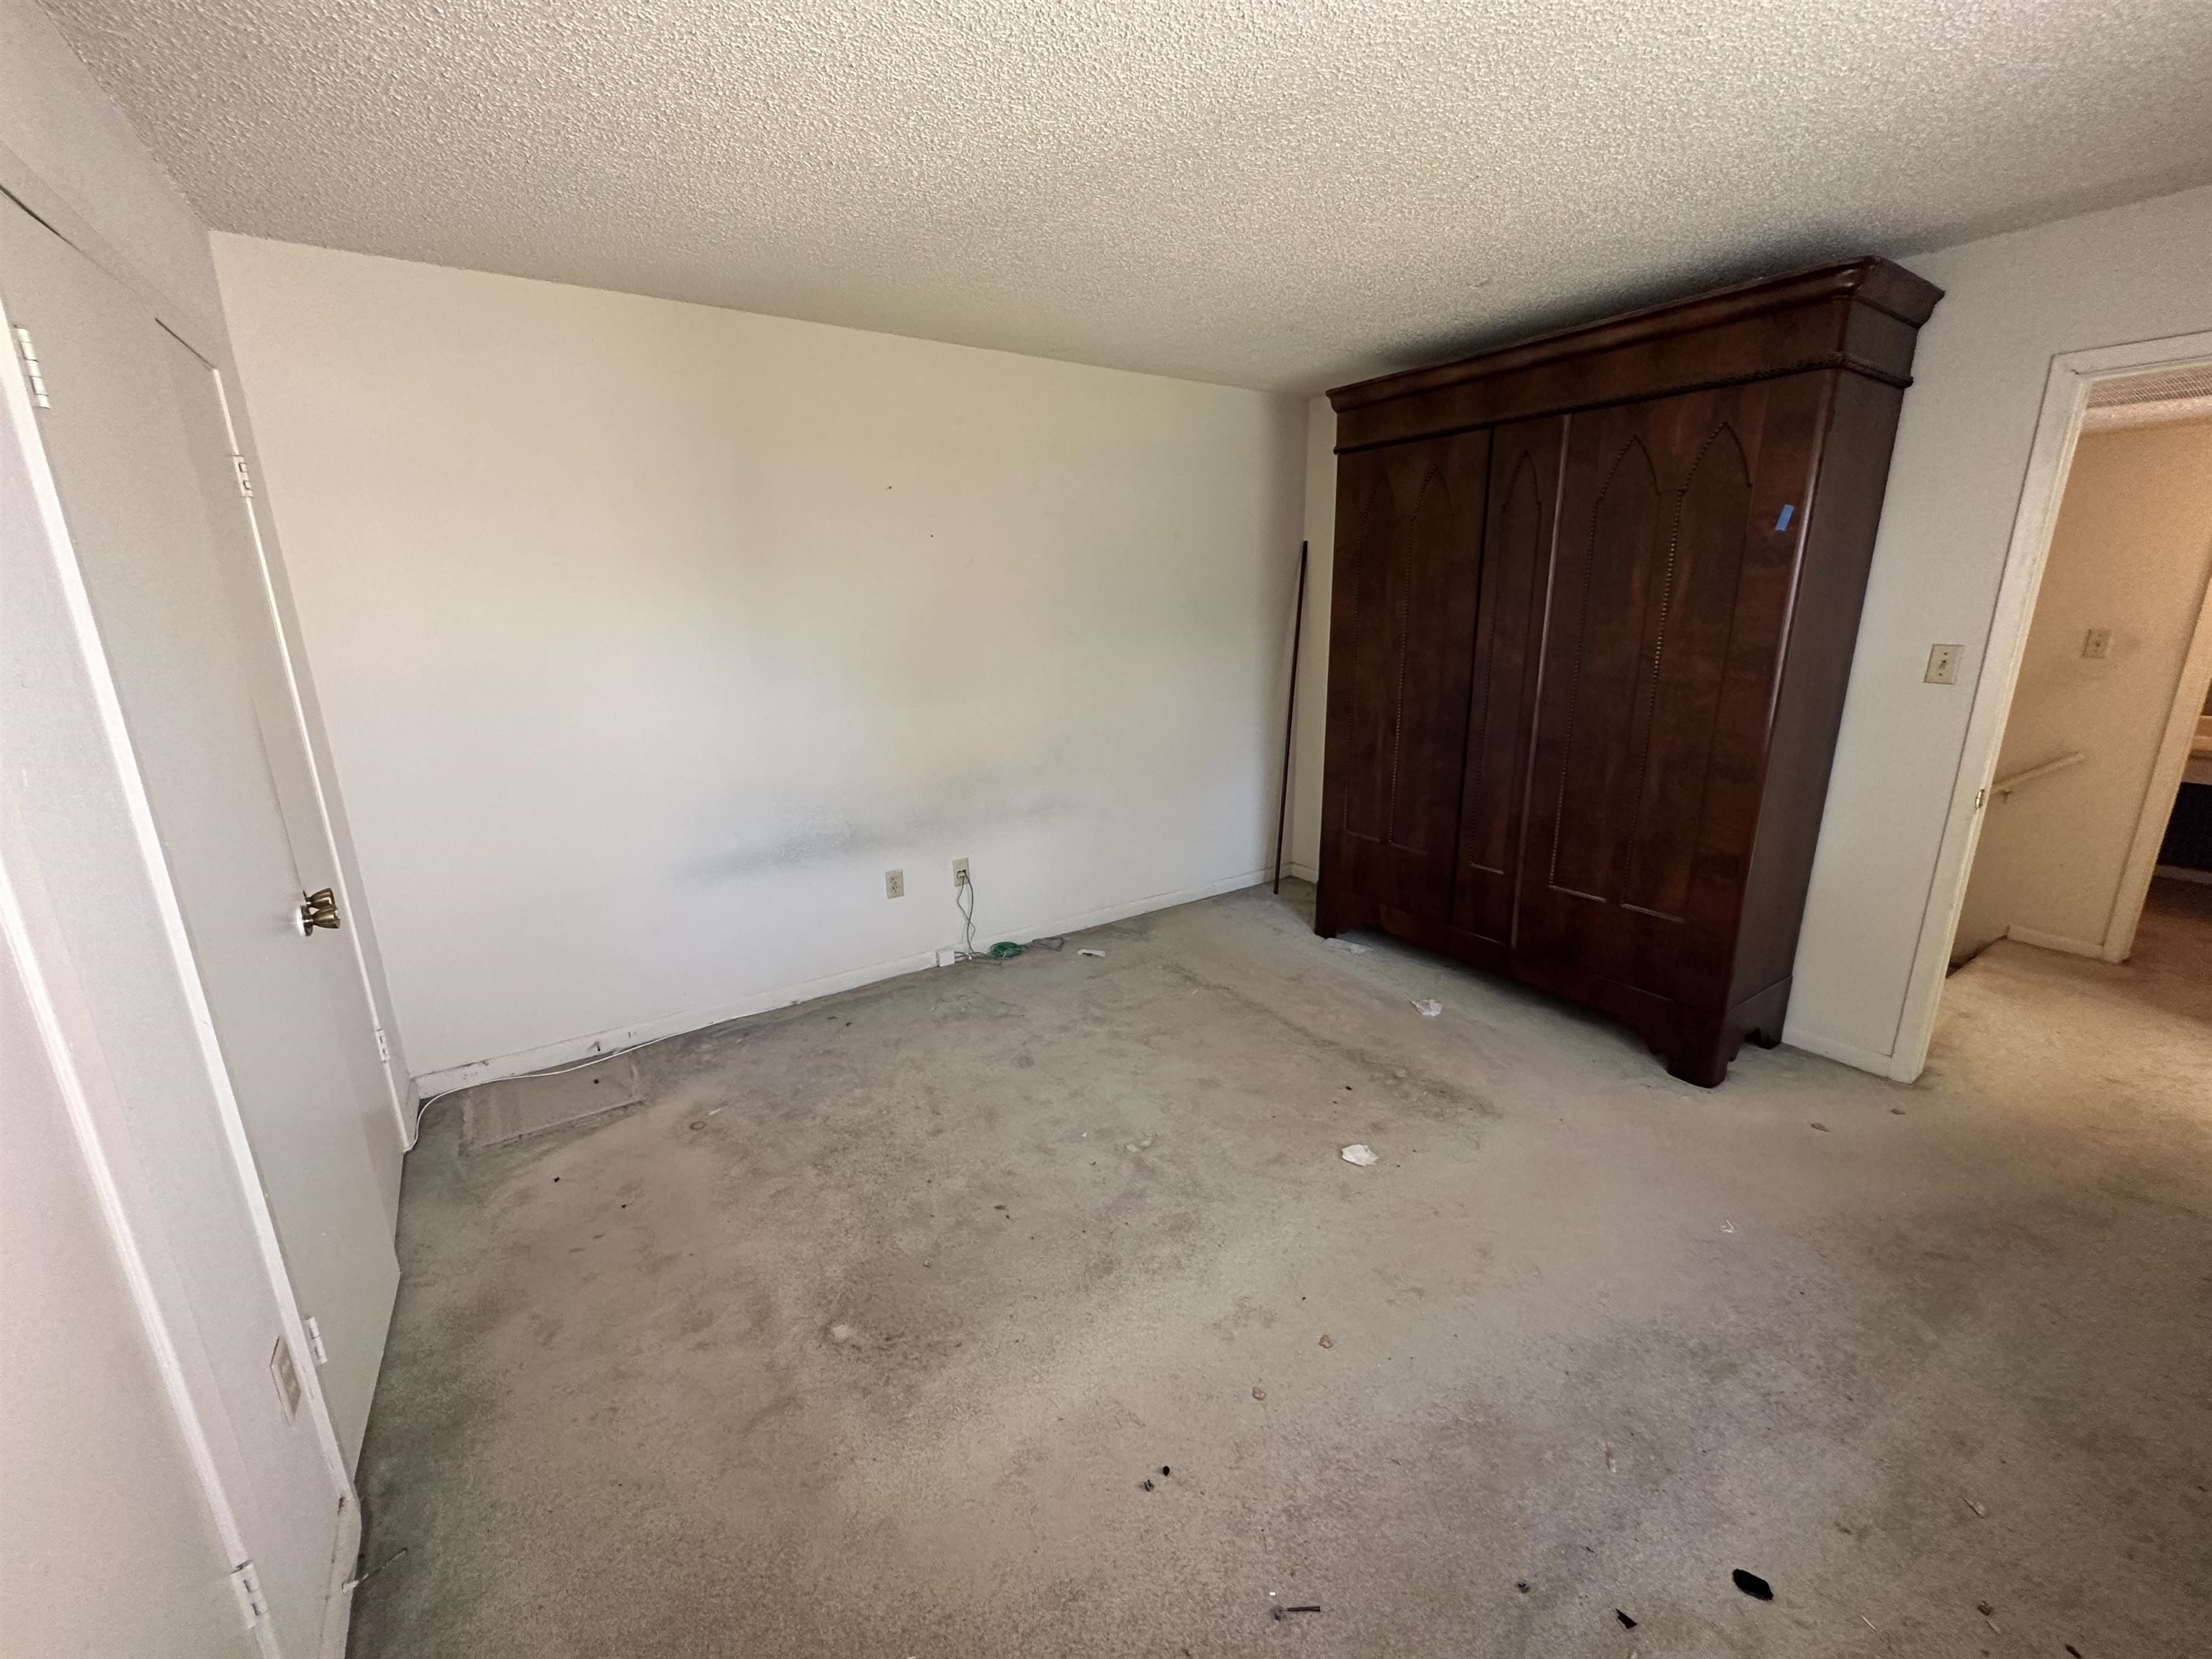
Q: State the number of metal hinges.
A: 5